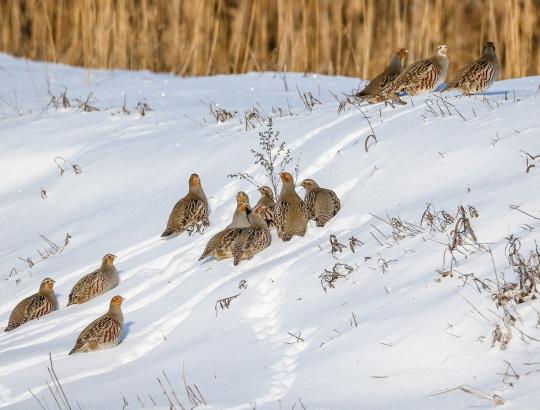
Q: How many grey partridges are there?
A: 12